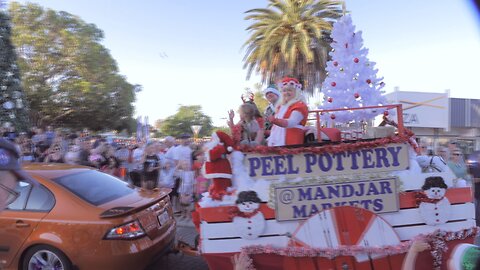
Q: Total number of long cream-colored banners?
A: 2